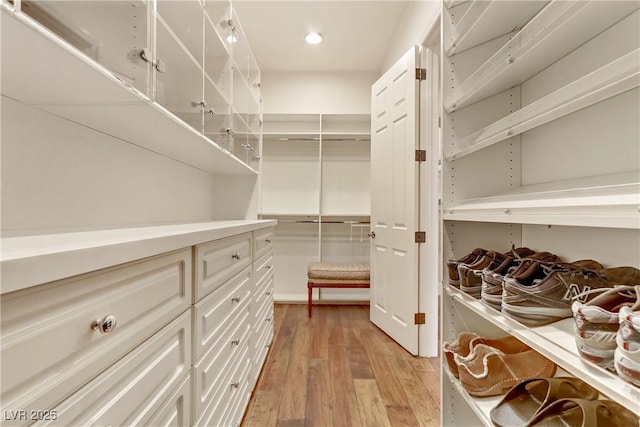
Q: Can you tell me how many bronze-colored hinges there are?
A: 4